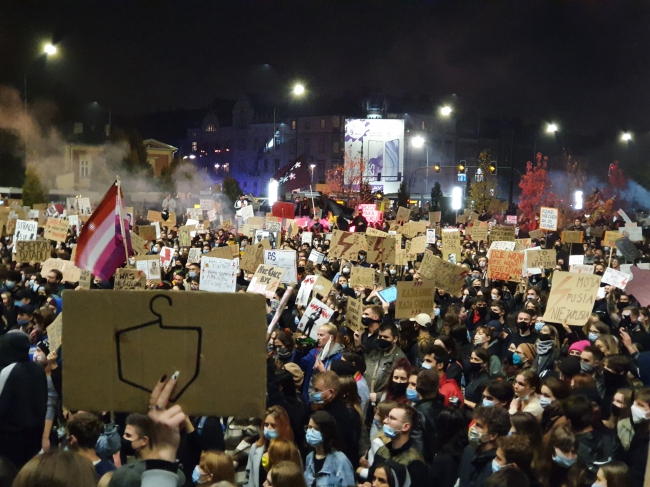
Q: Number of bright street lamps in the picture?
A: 6